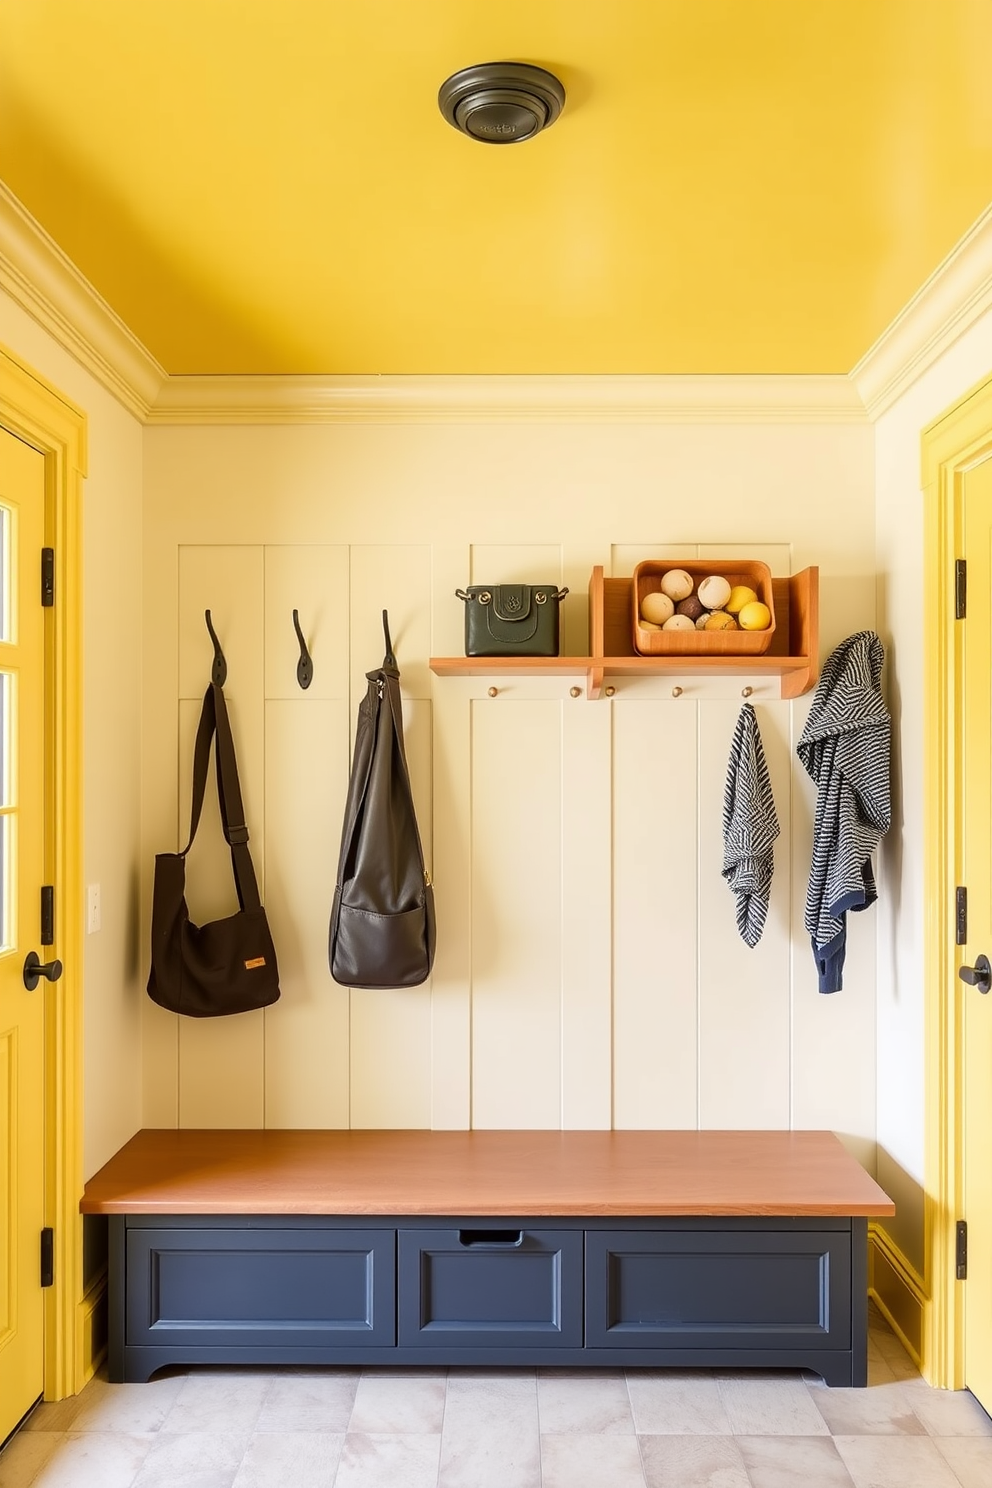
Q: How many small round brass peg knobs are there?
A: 5